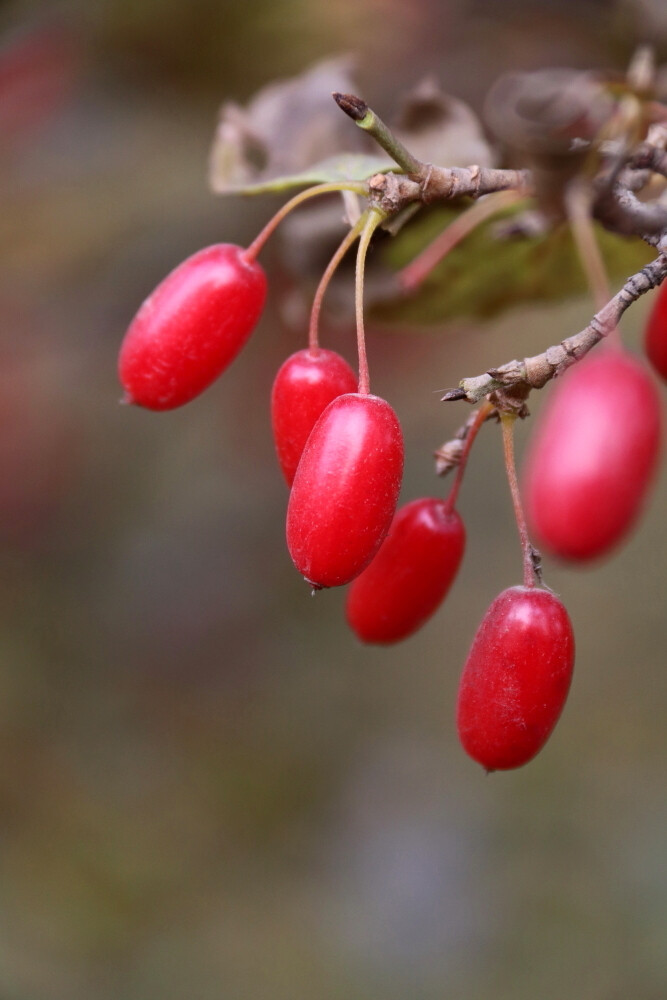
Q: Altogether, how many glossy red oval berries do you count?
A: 7